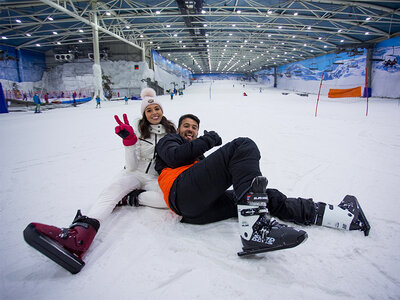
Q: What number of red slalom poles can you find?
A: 2